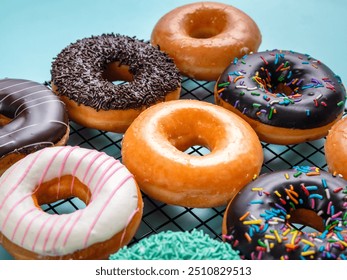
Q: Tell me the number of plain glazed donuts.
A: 3